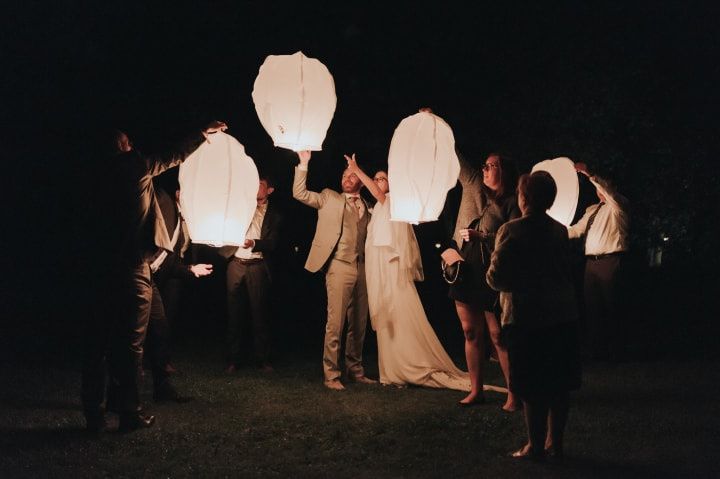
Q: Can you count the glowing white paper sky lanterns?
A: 4